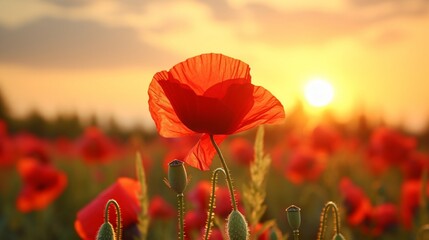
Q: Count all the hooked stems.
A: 3